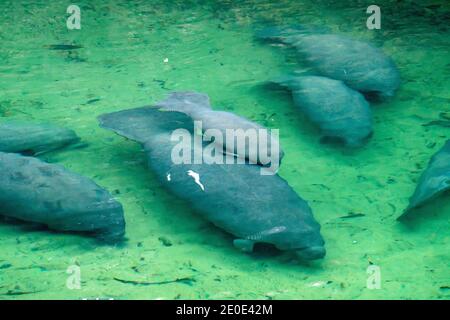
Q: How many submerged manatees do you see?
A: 7